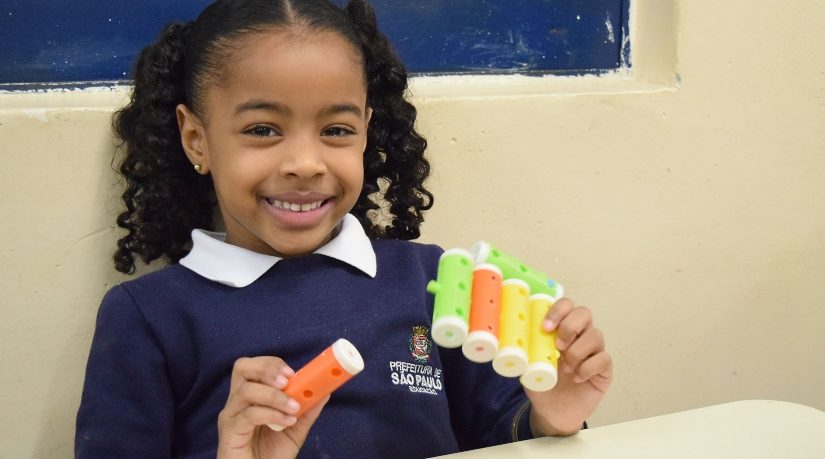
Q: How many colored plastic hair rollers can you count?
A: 6